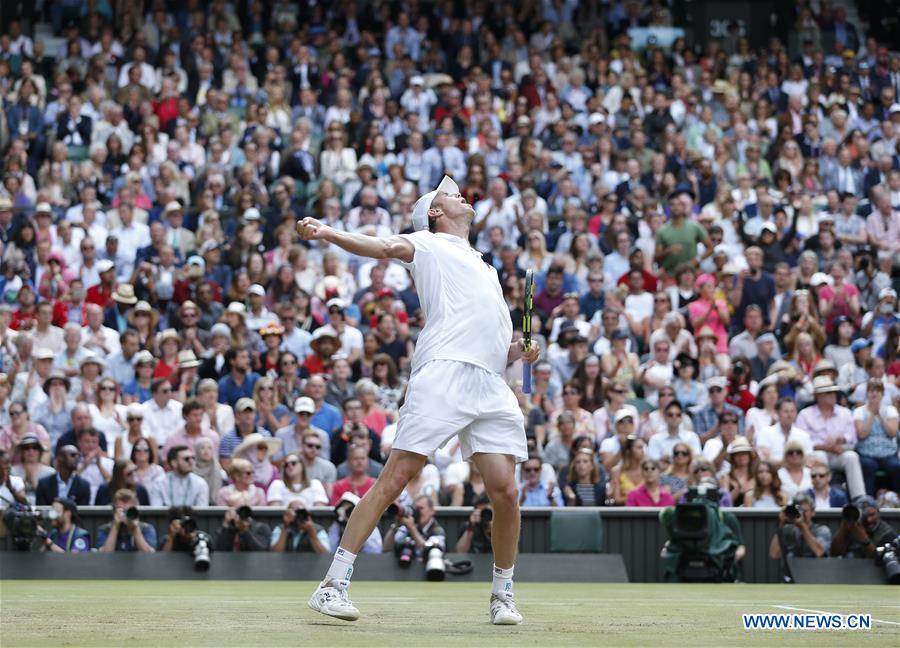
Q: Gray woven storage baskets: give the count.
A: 0